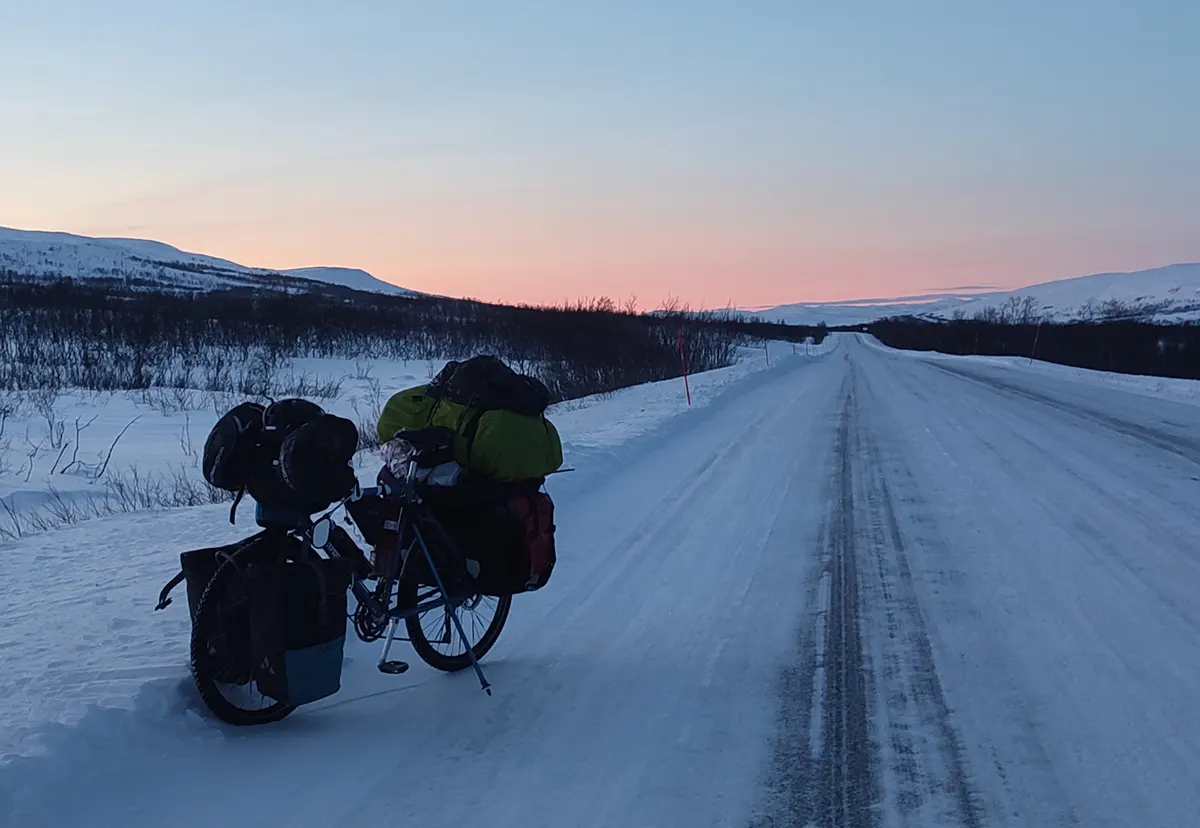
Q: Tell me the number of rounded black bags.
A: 3